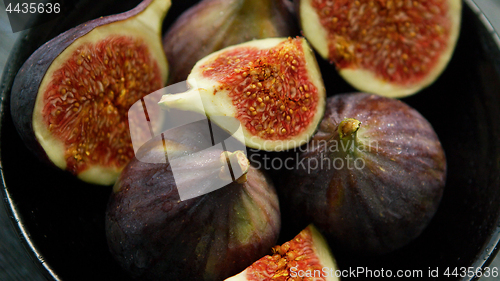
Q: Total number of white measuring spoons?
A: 0